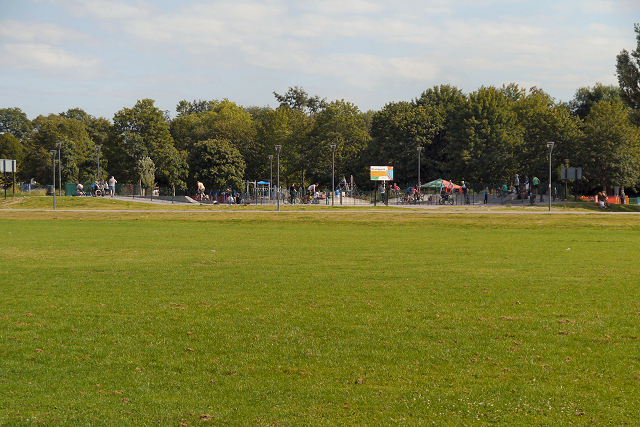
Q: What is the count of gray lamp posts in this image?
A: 8